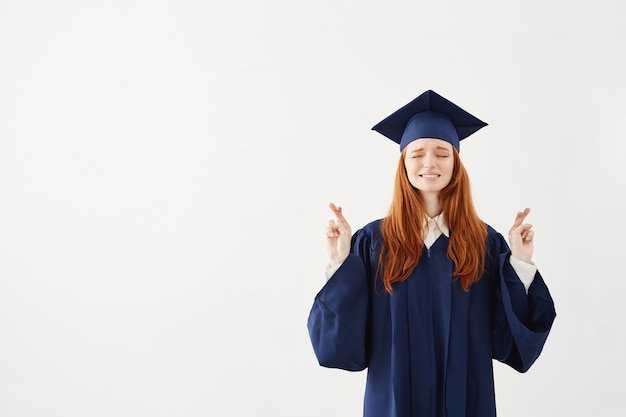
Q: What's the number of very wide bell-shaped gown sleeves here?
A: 2